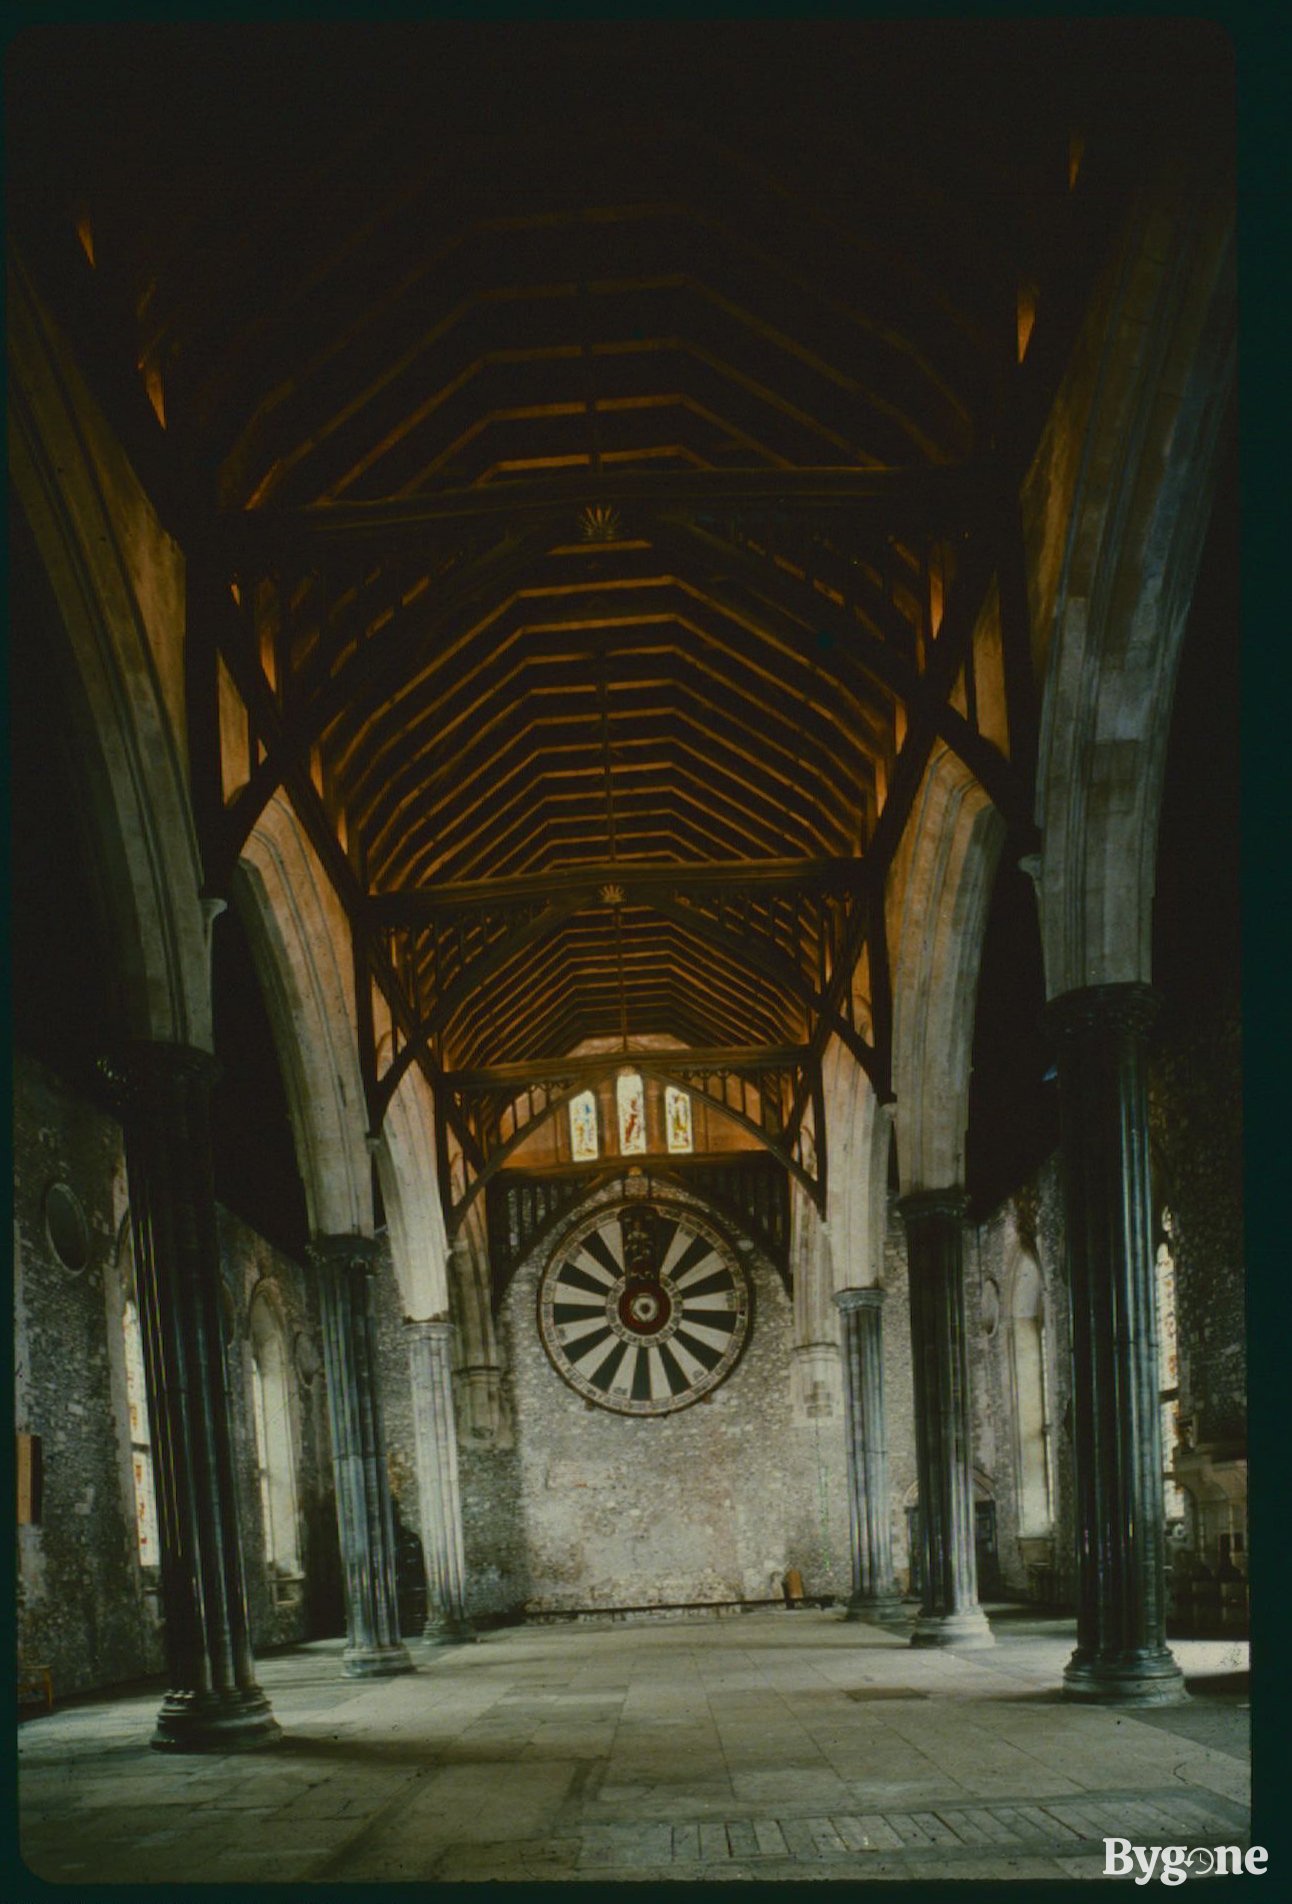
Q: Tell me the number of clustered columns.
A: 6